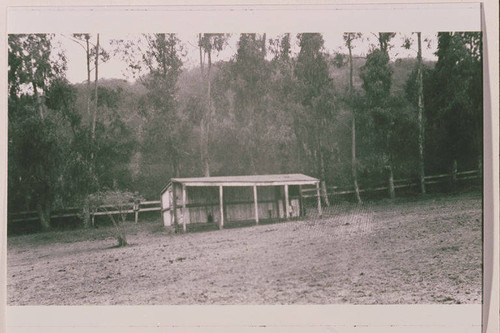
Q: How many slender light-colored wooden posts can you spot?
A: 5